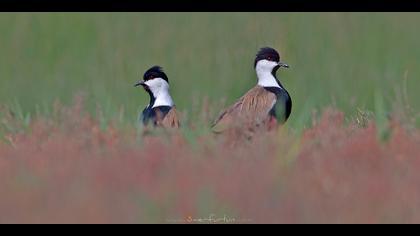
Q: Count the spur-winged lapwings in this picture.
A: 2